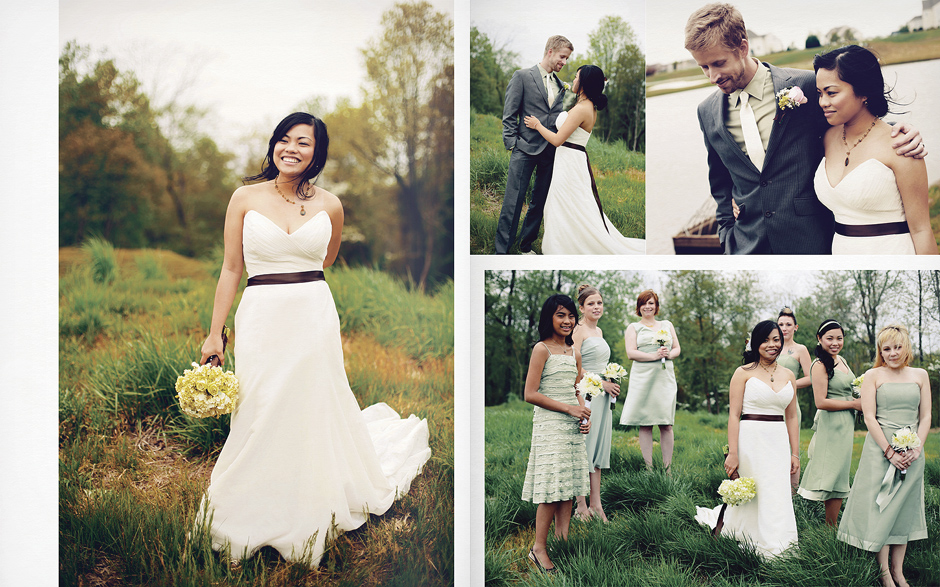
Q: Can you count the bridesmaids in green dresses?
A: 6